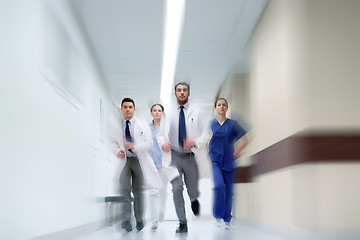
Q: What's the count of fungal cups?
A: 0